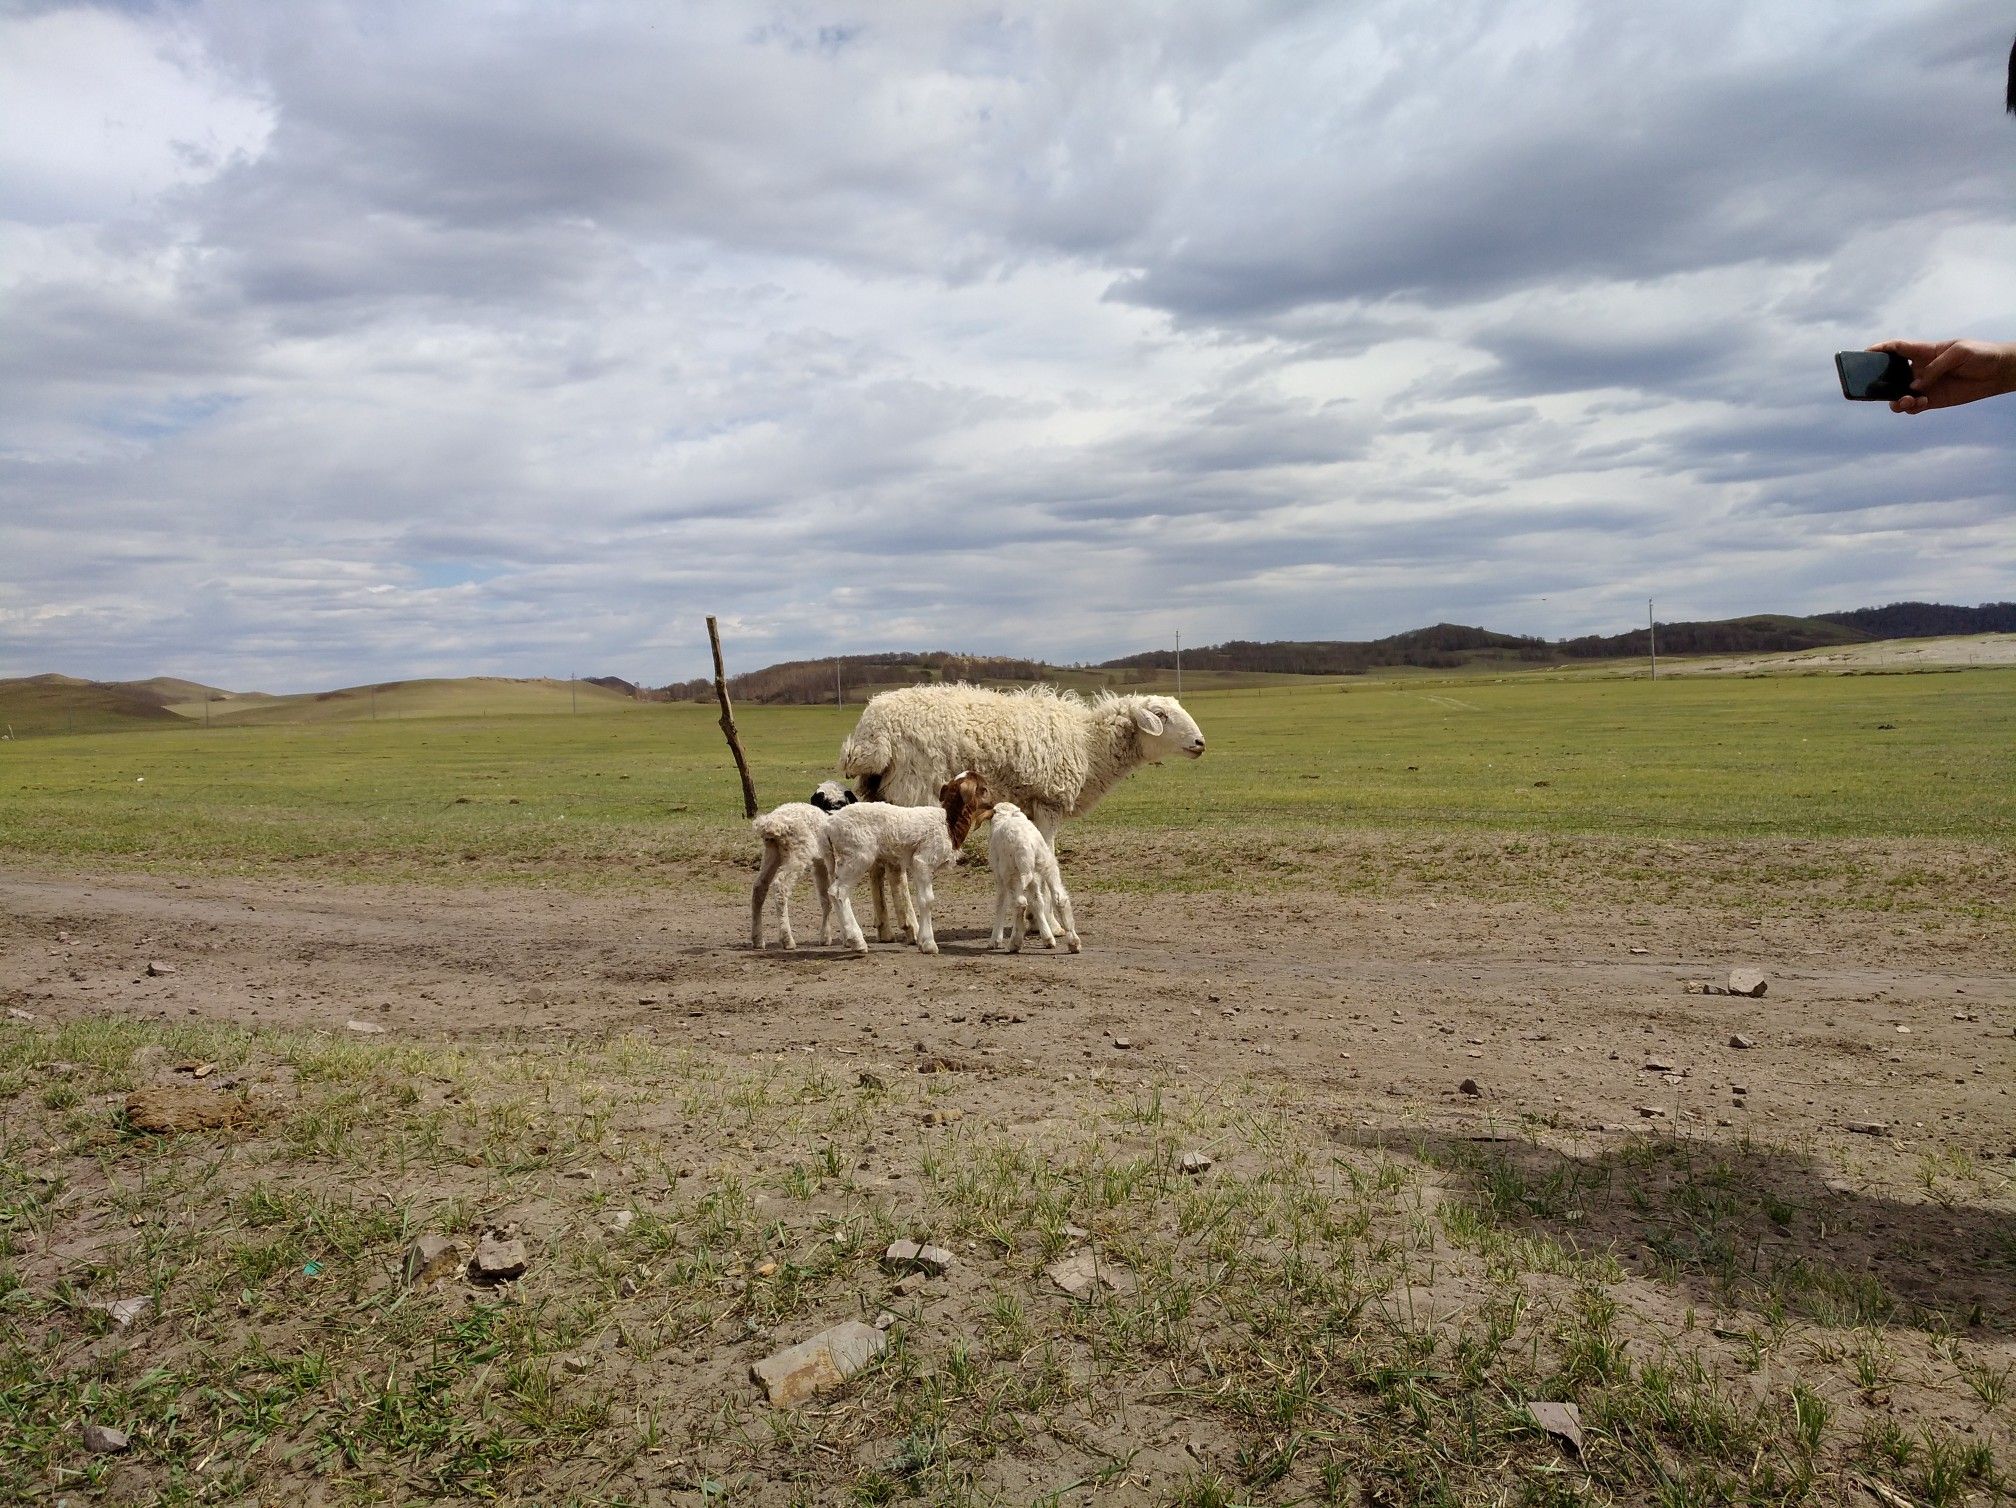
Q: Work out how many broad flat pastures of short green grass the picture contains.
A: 1